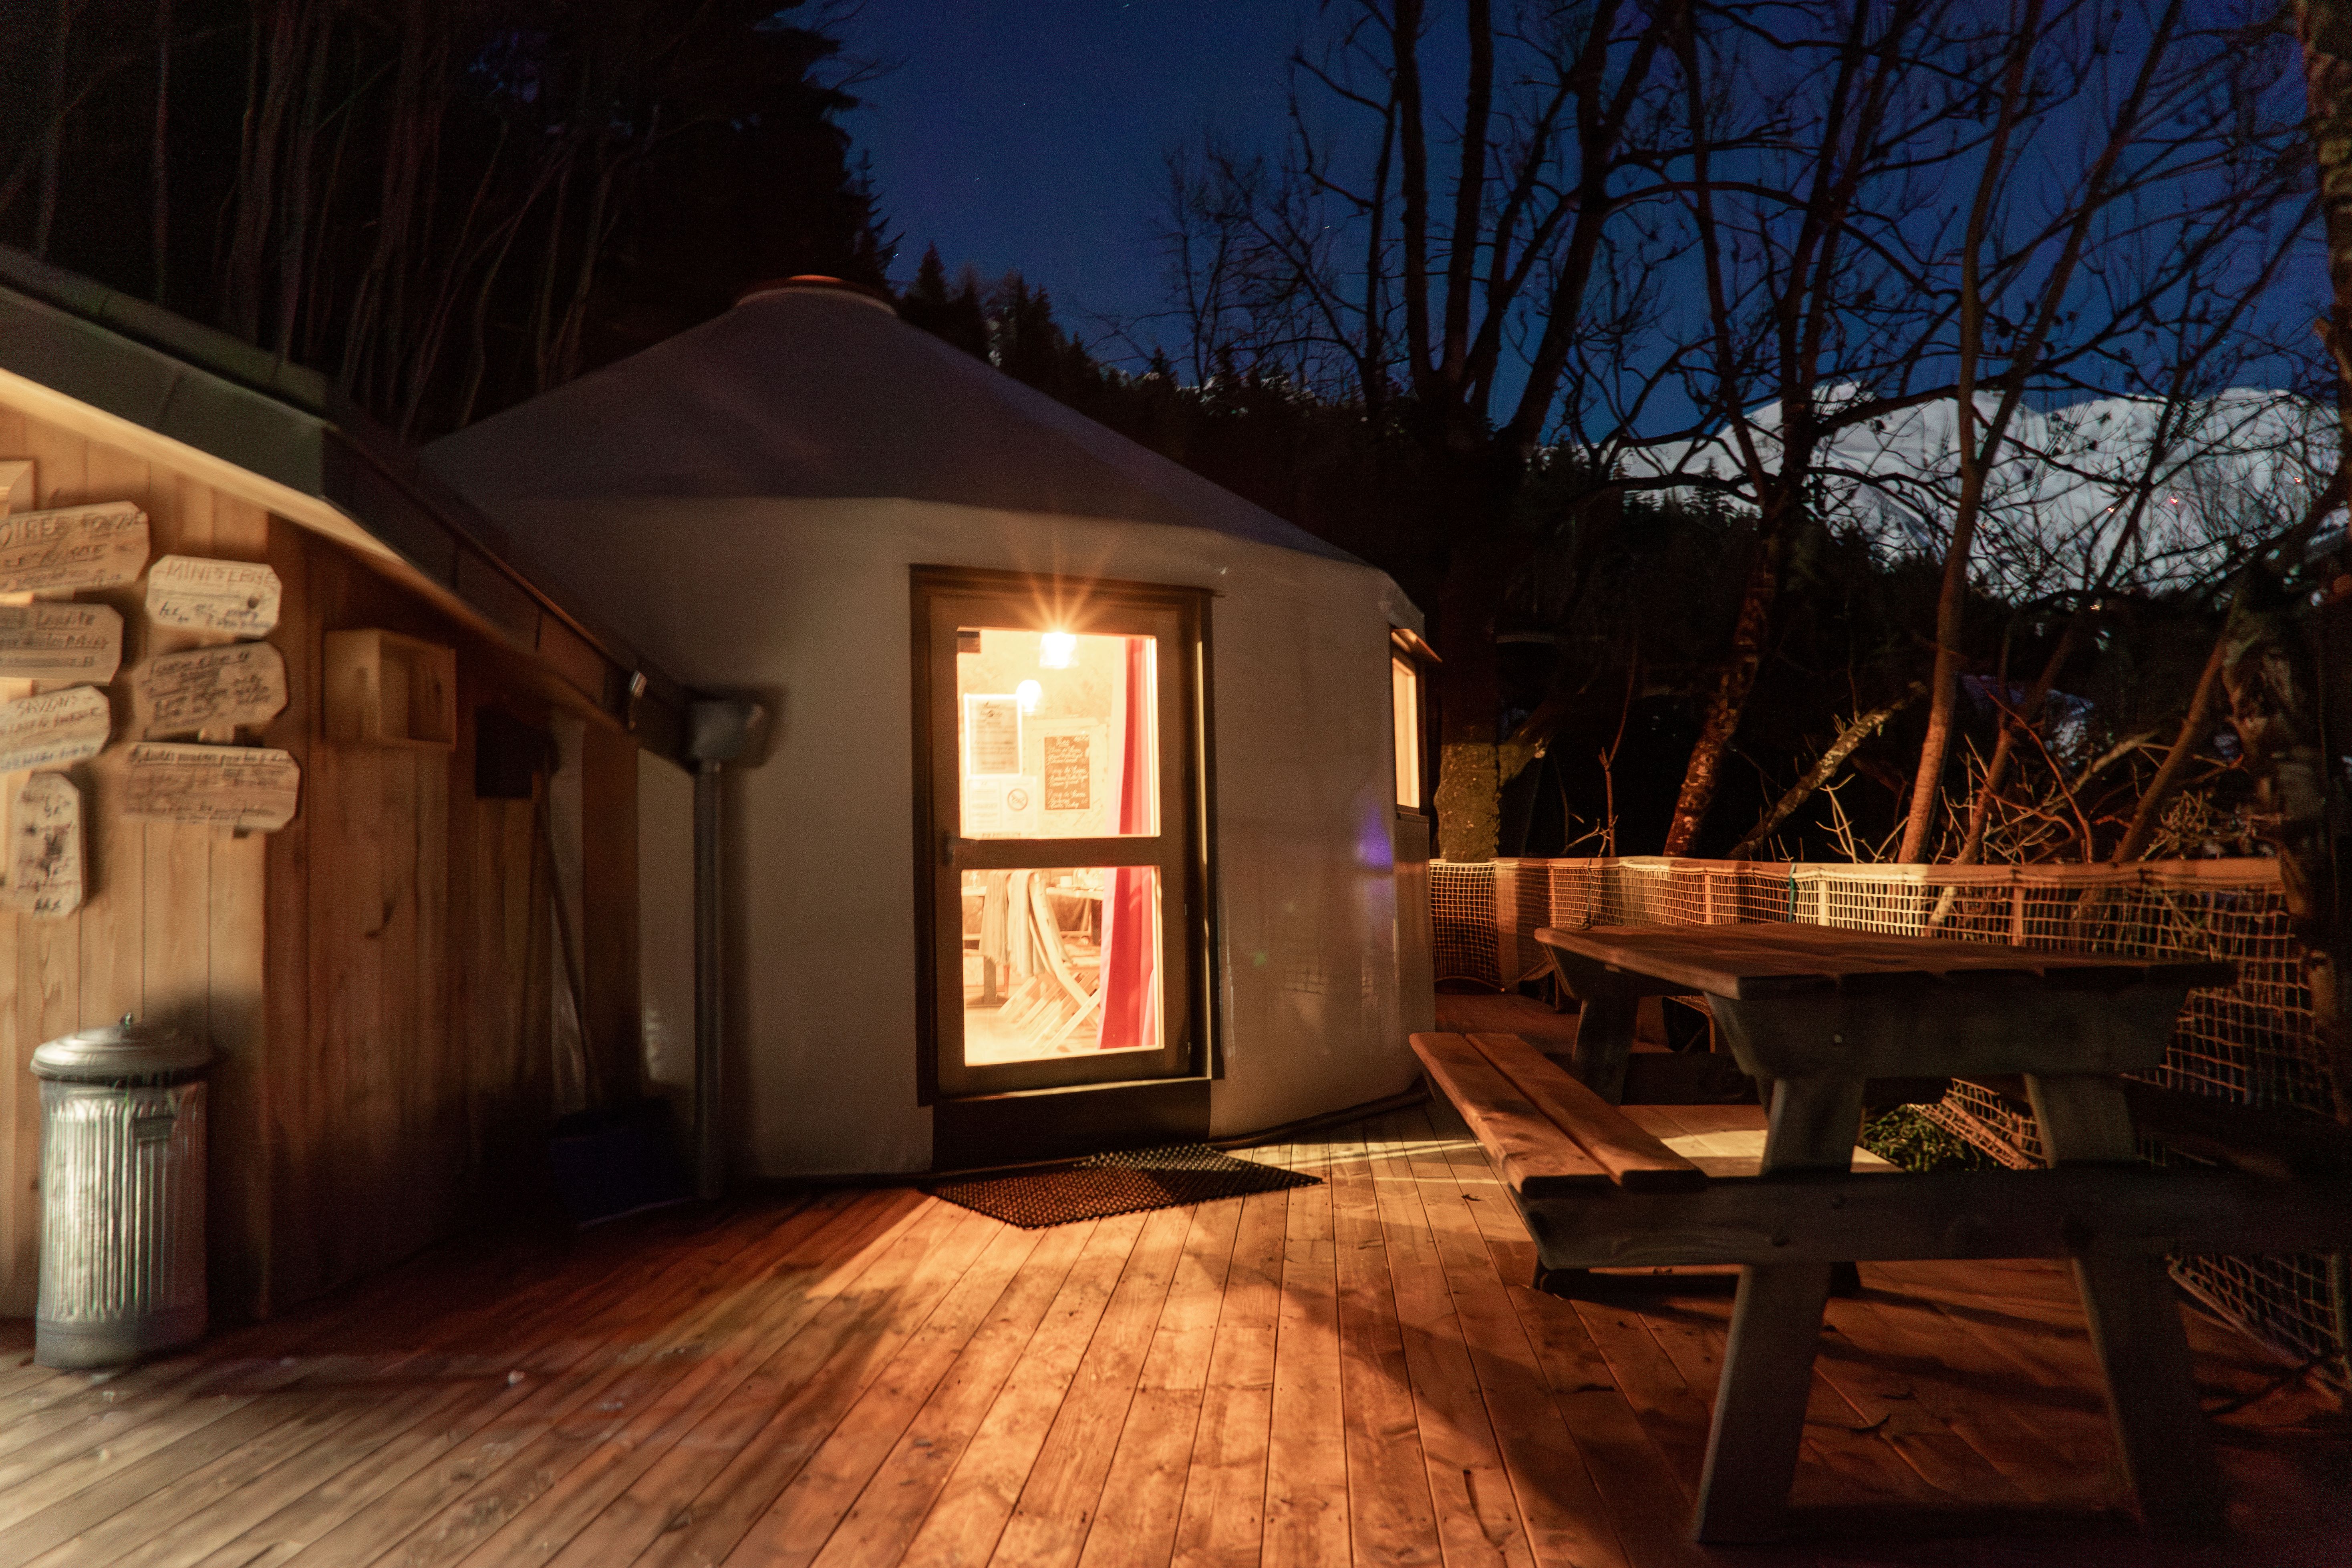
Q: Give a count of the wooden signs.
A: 7